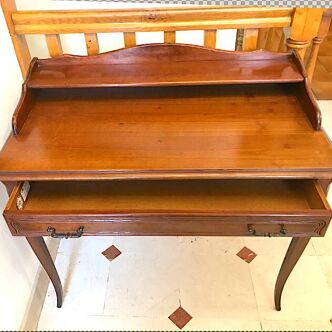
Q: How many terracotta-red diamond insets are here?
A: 3